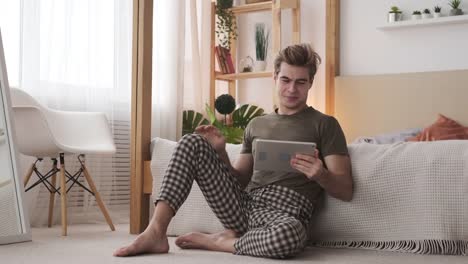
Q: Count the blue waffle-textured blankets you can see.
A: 0